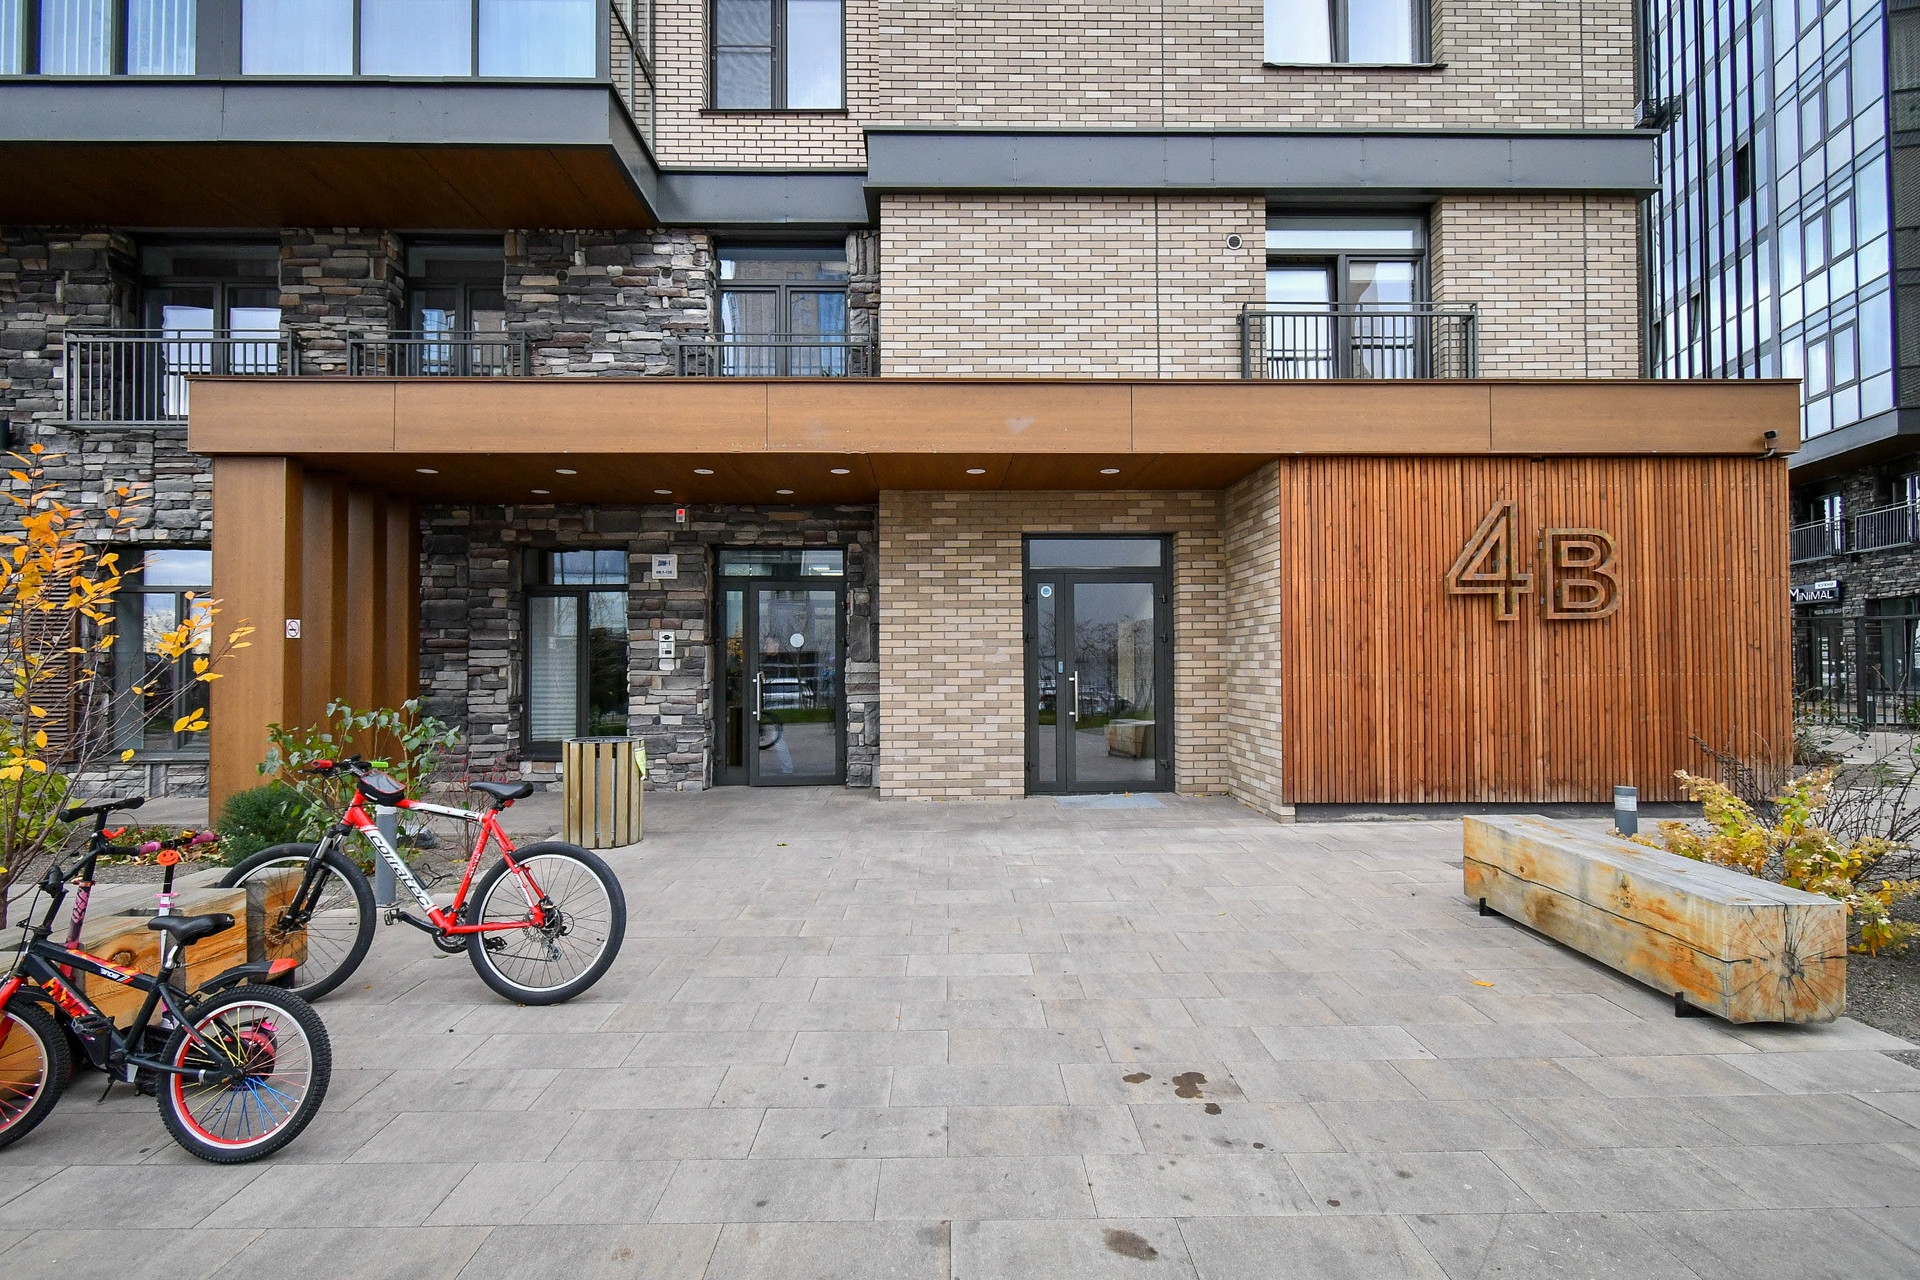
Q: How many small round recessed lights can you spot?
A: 9